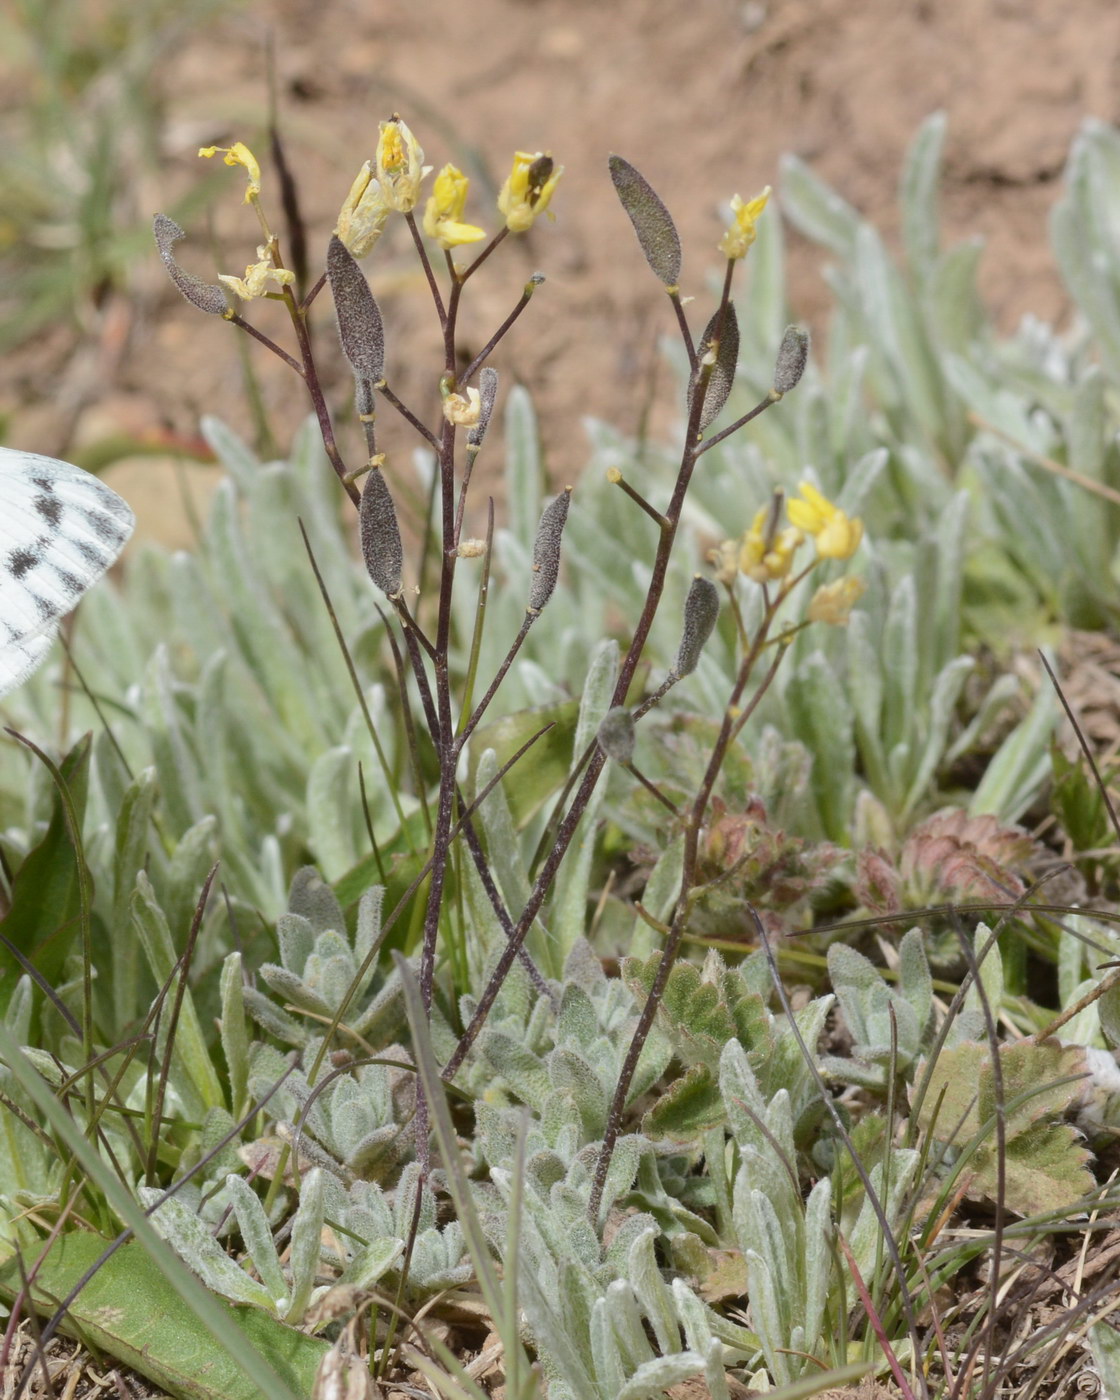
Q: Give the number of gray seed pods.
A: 11